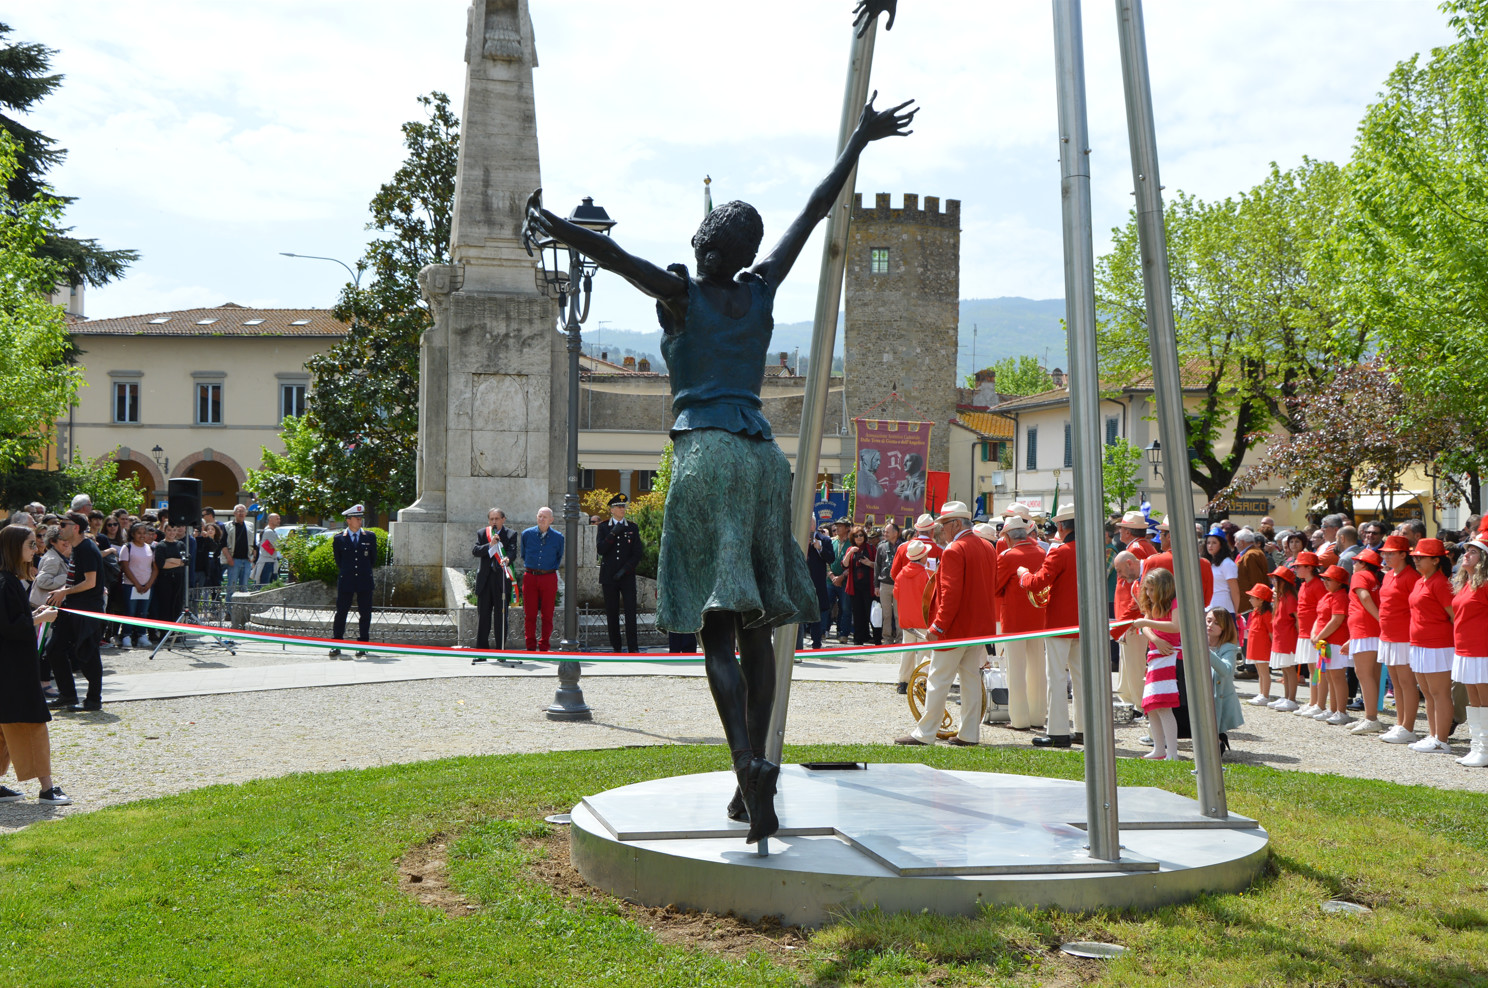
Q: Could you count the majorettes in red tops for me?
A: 8